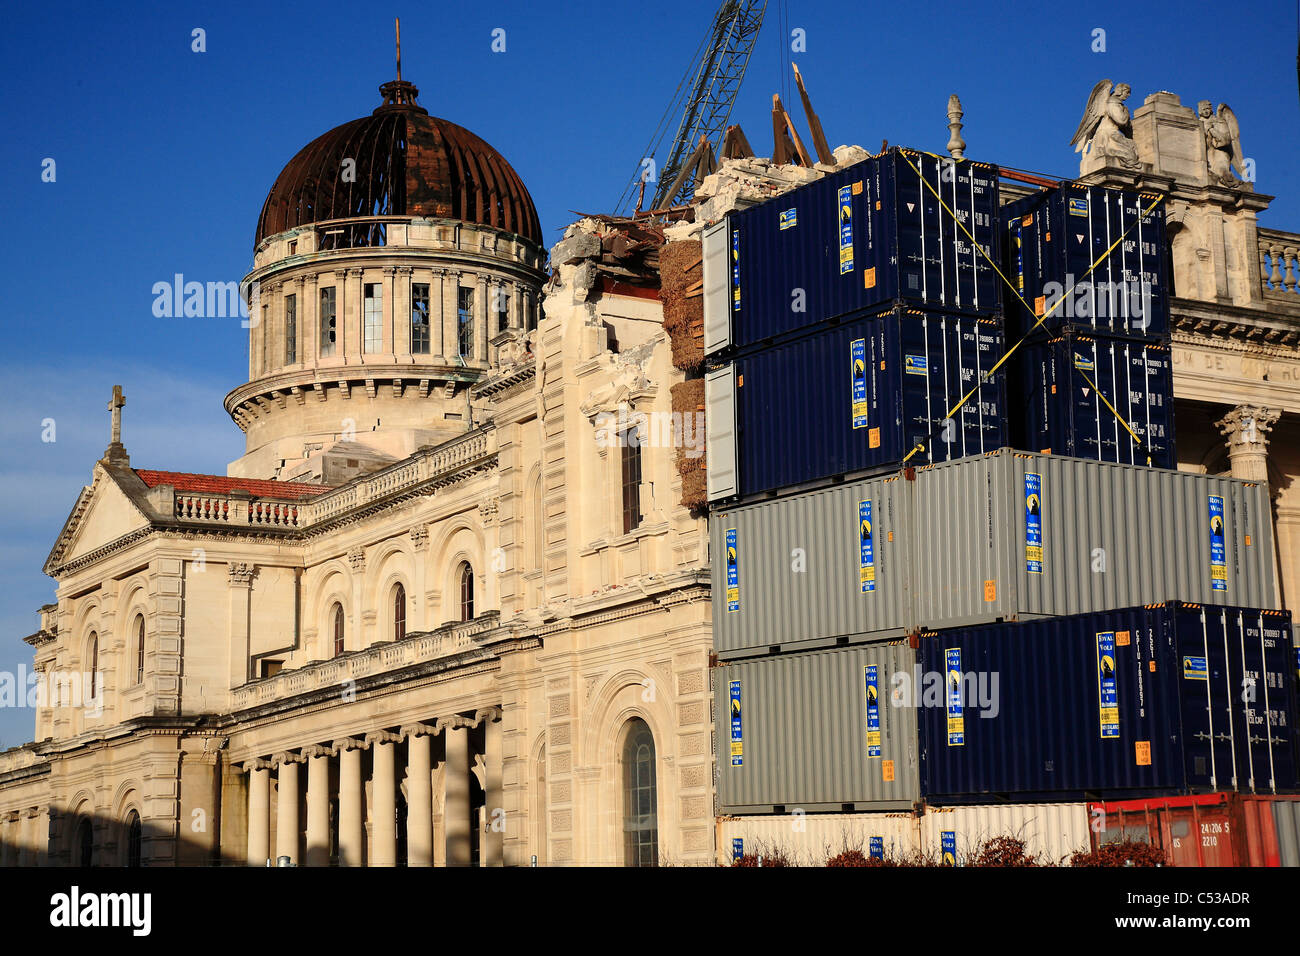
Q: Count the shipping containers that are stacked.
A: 11